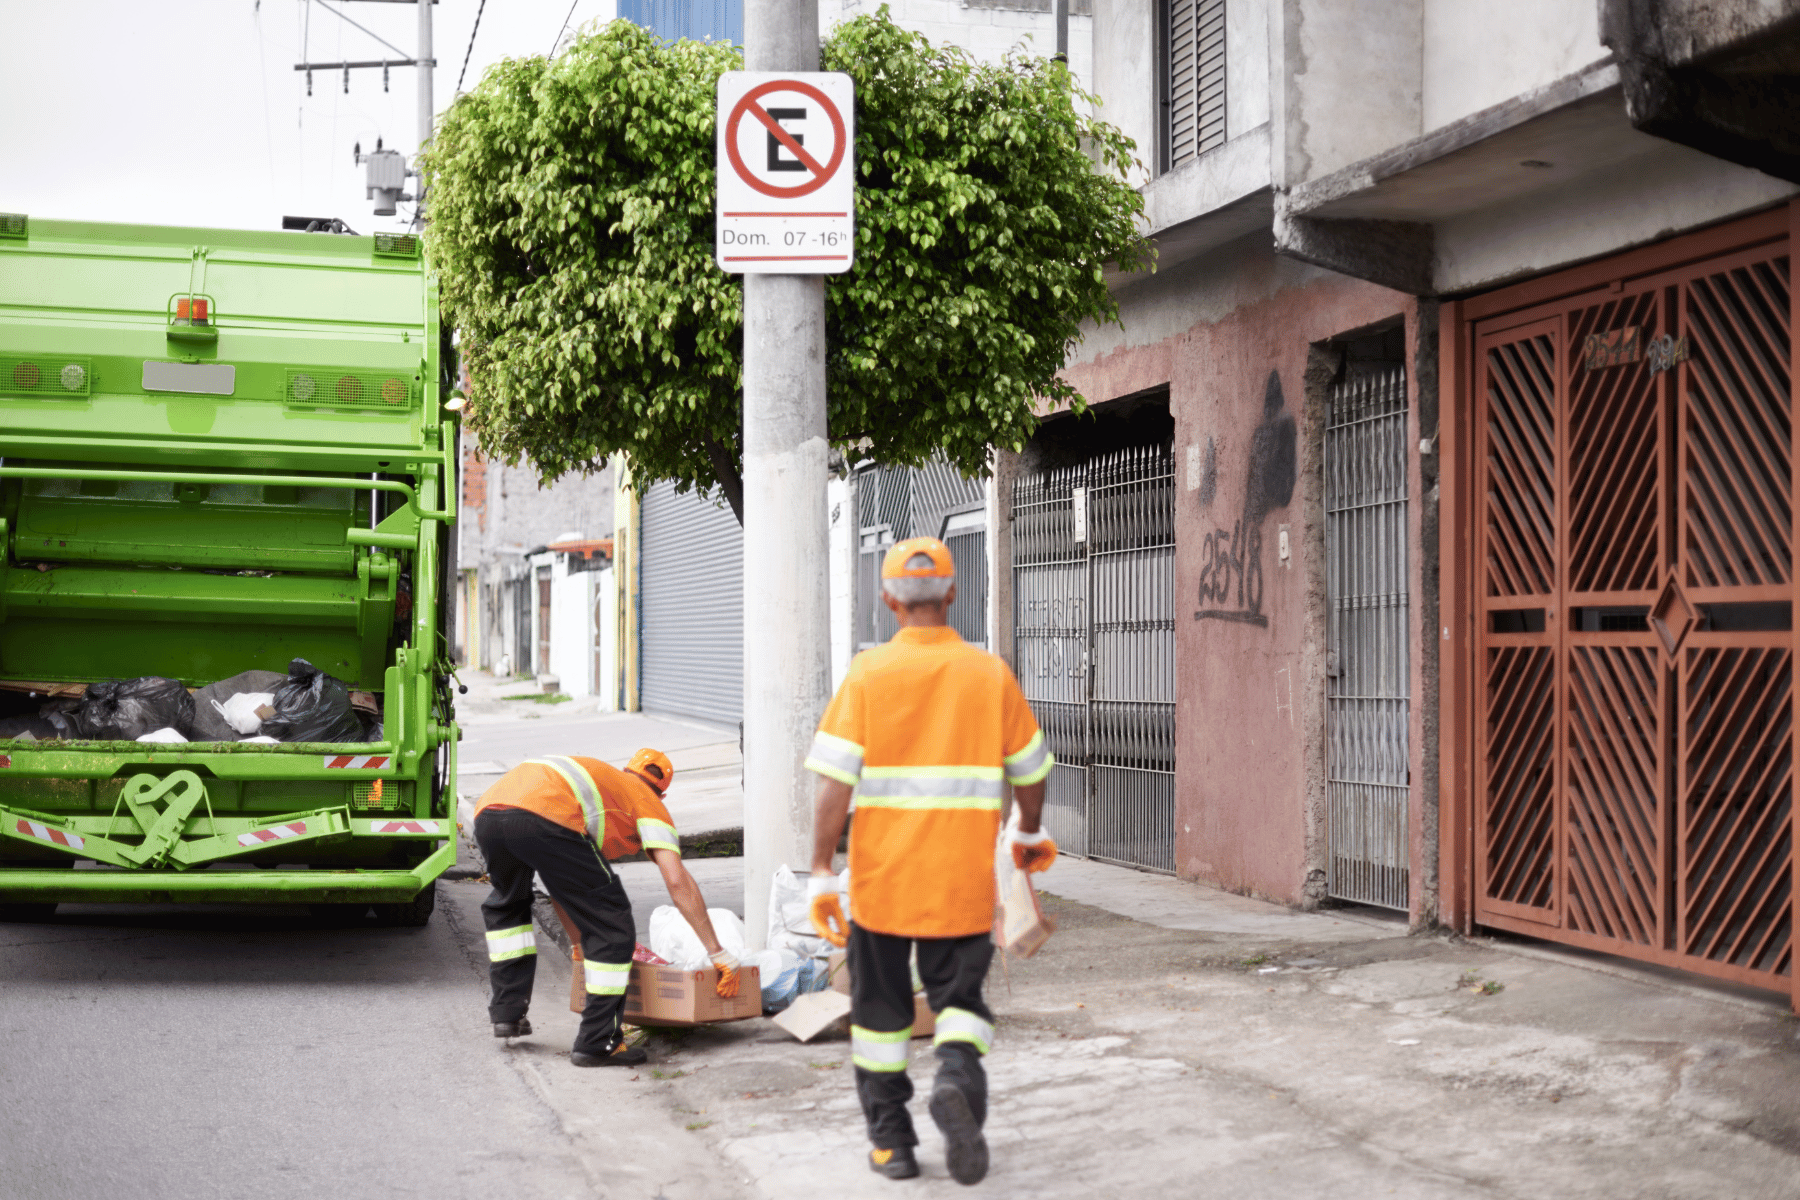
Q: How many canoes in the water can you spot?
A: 0